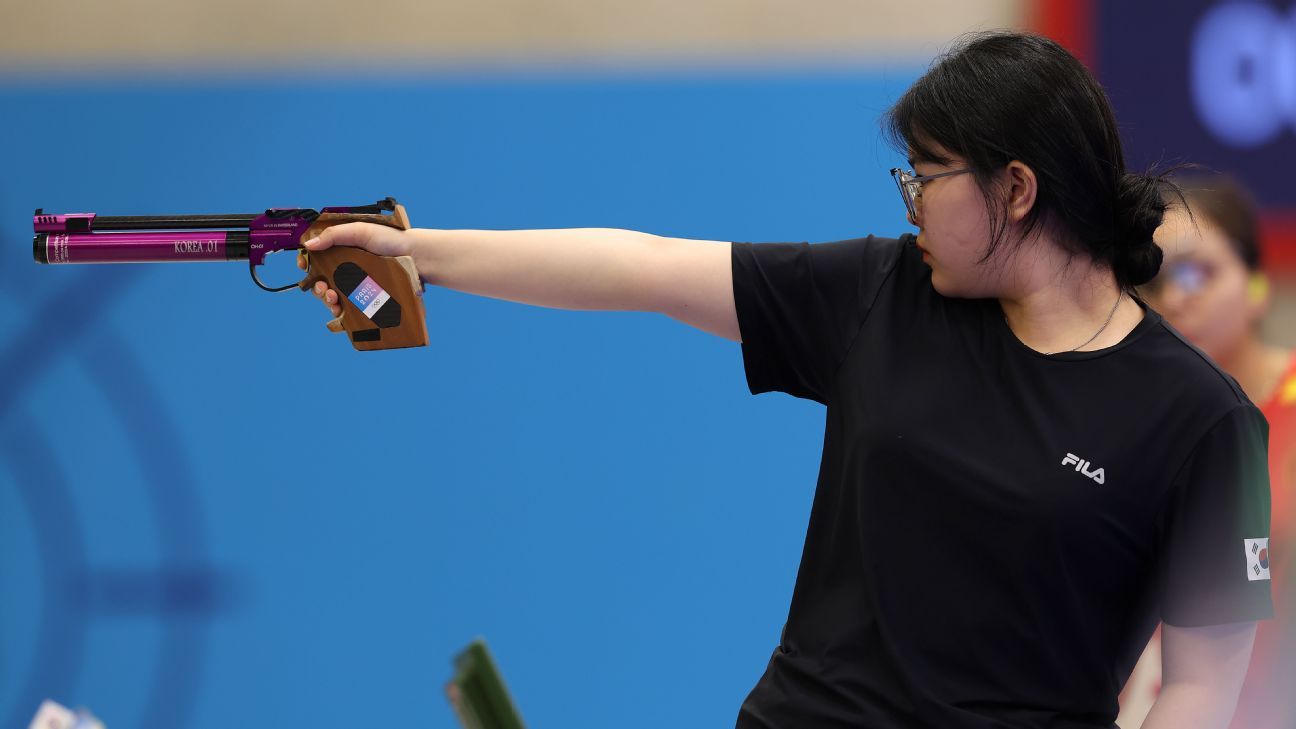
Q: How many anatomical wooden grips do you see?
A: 1